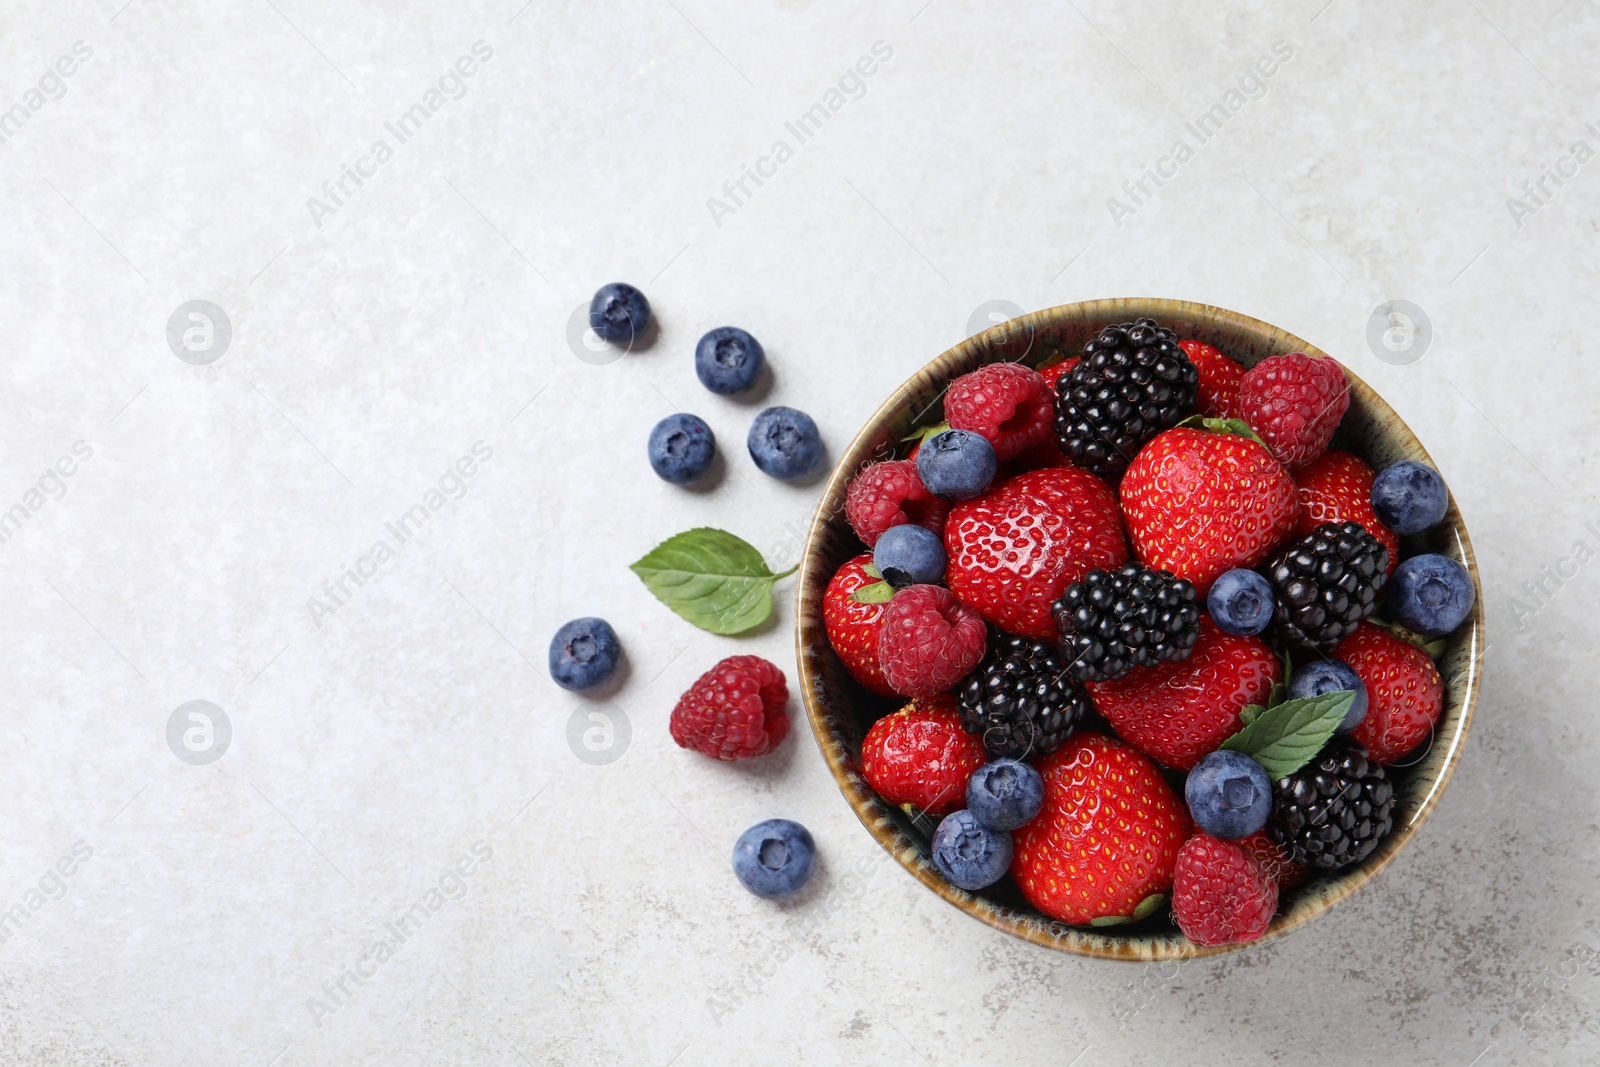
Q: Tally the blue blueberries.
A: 15